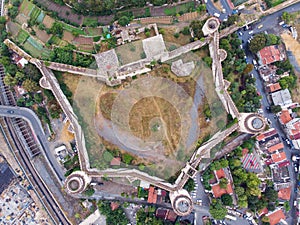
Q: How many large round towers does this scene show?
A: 4